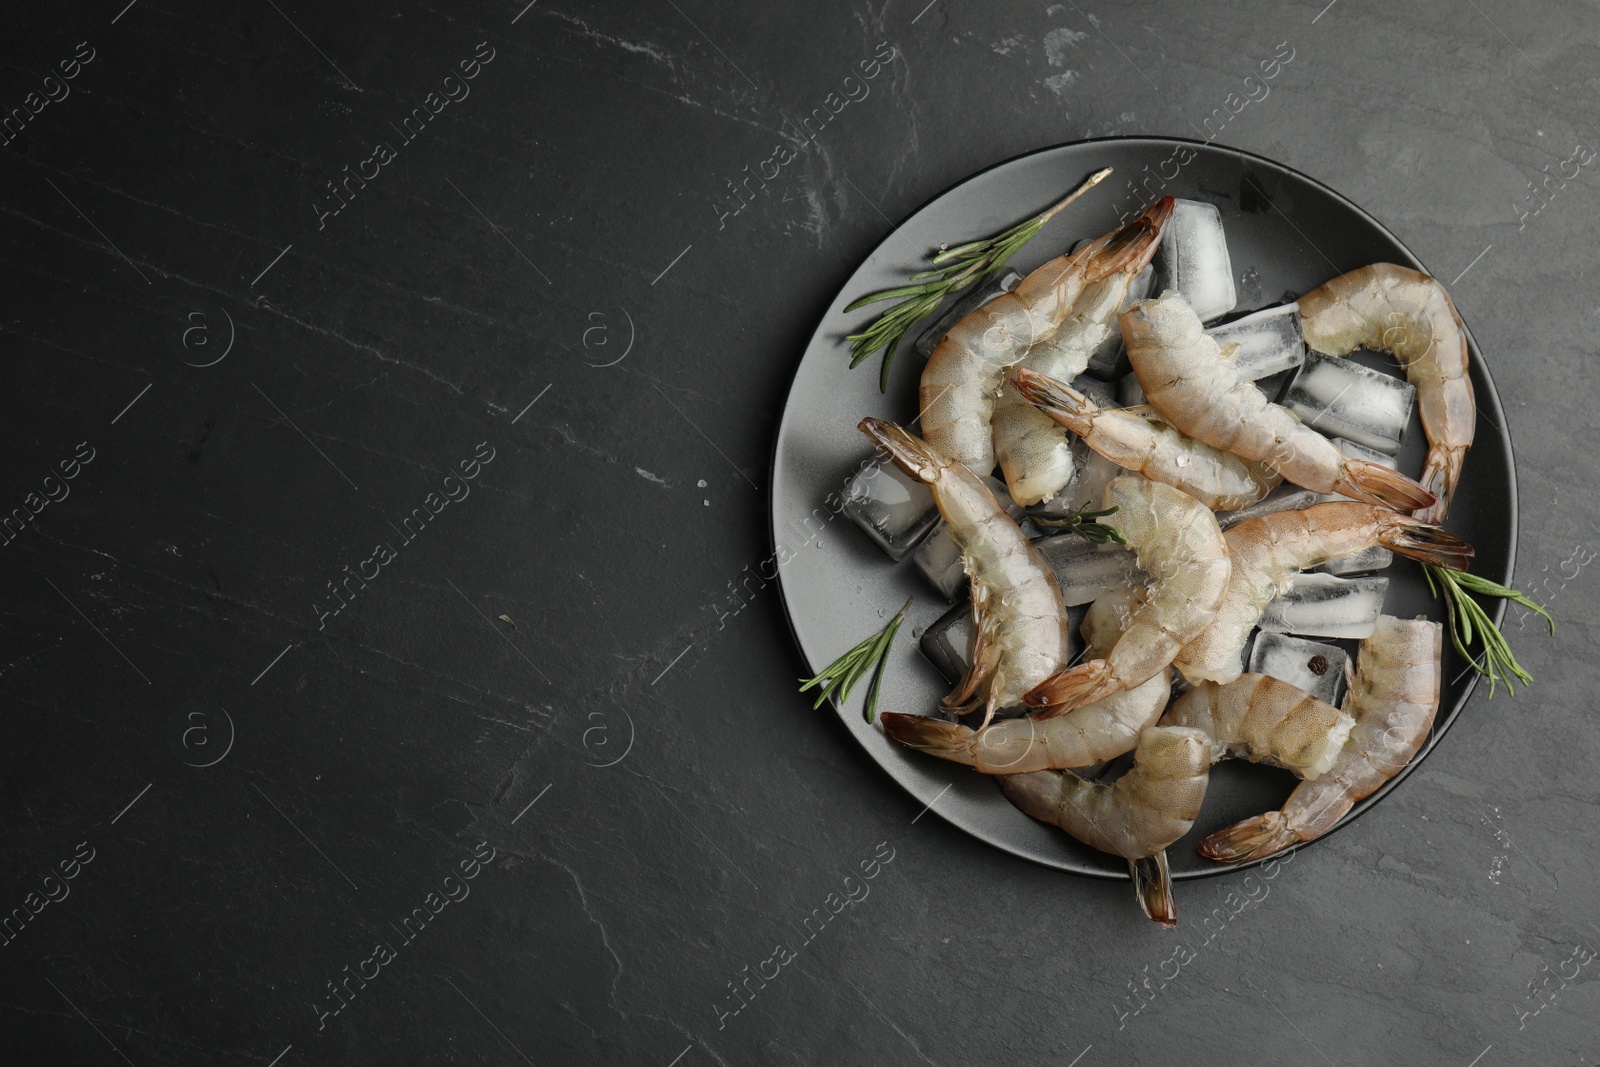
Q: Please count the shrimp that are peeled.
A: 0